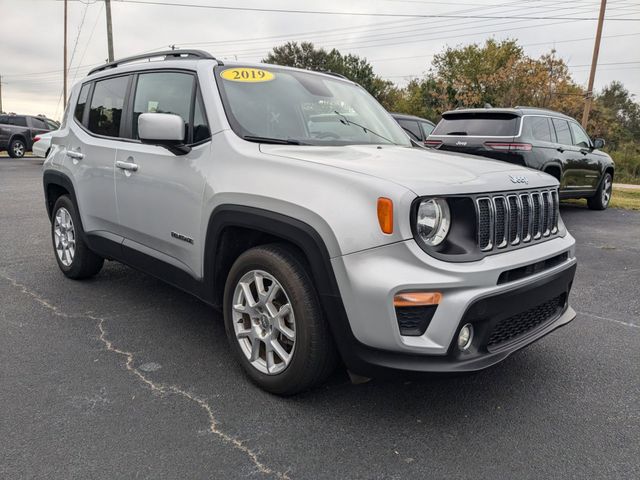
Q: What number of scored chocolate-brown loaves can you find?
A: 0